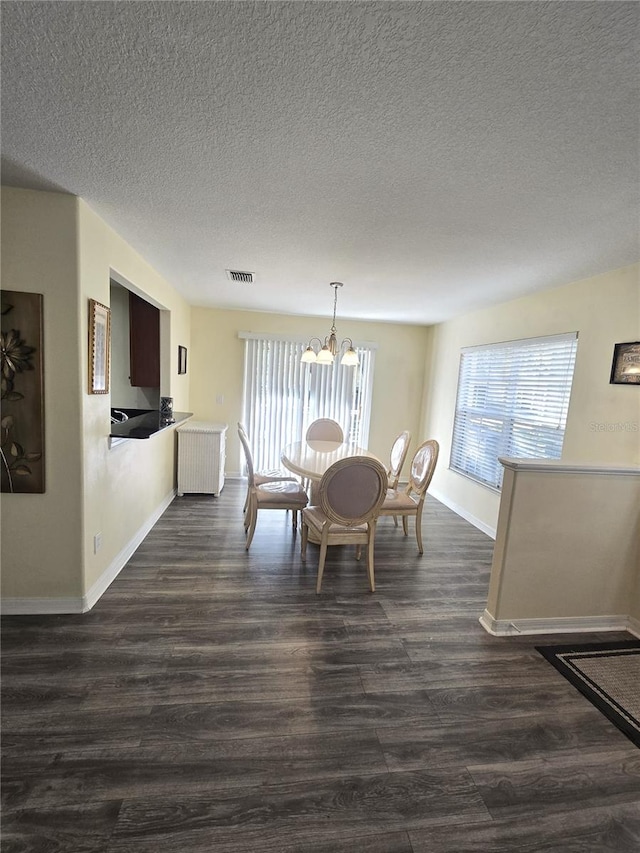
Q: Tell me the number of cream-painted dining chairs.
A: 6